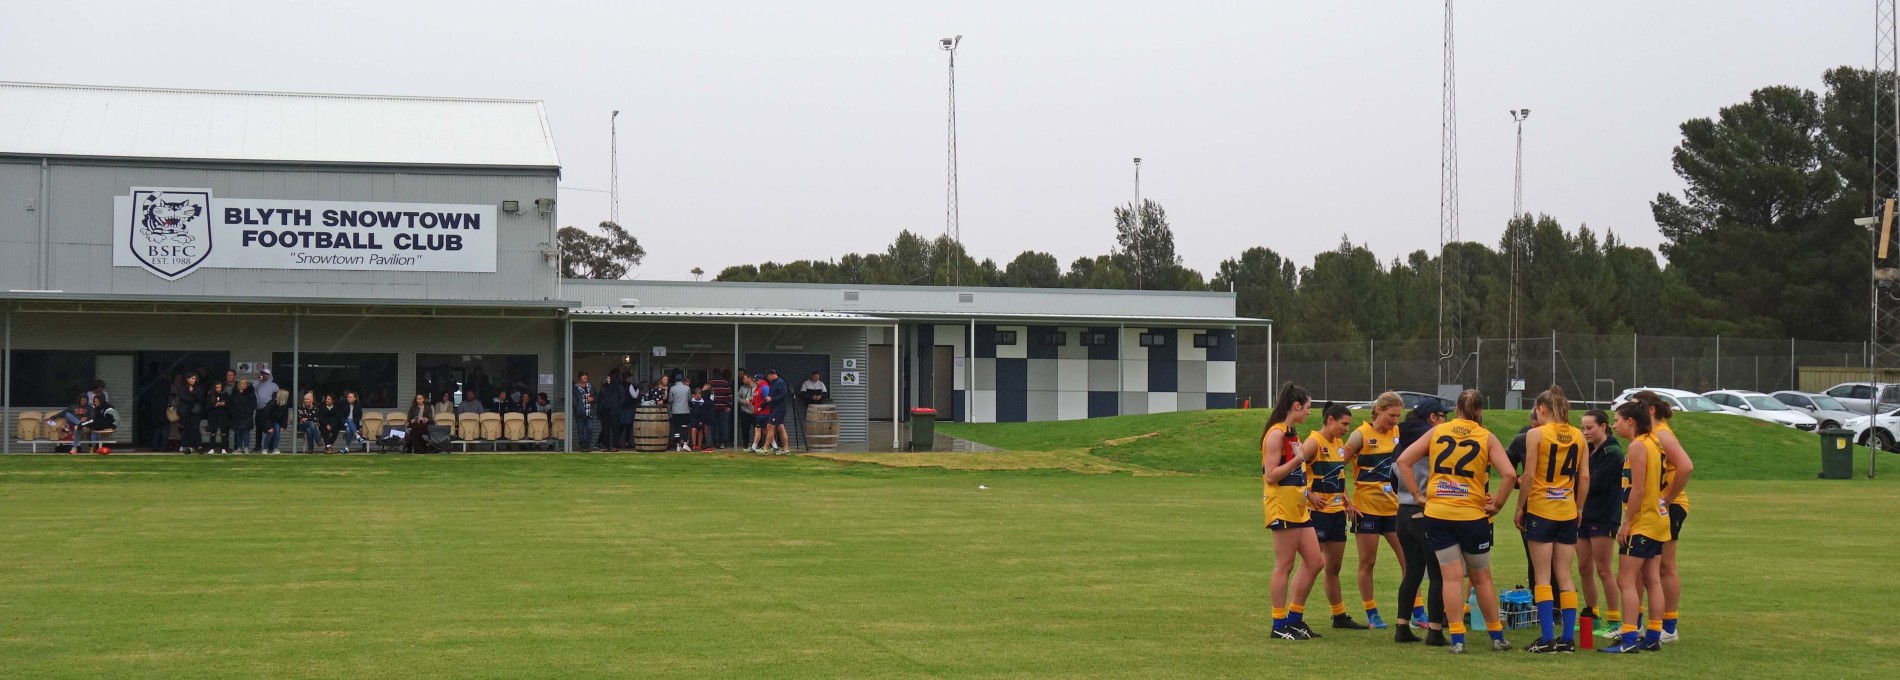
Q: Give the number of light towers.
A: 6